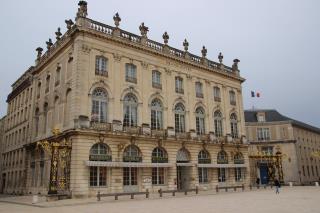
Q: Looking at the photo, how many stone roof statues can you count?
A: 12